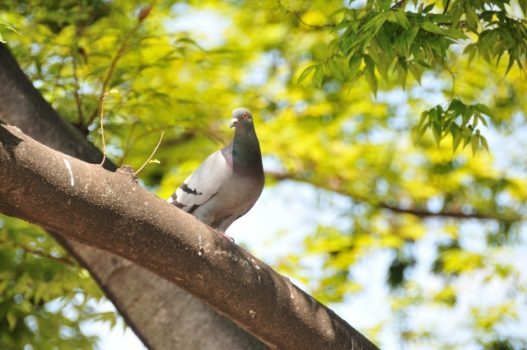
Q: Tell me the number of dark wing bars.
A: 2